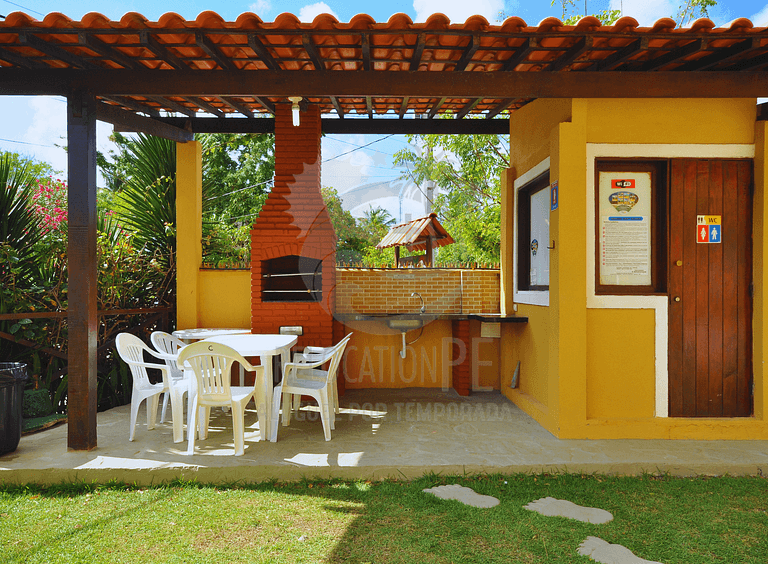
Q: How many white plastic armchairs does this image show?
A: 5